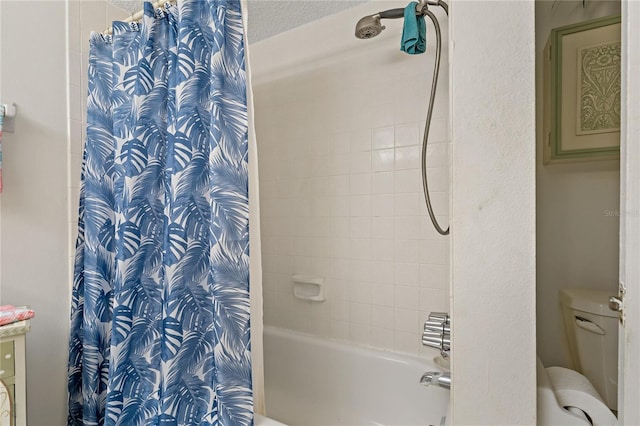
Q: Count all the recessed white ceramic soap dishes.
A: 1